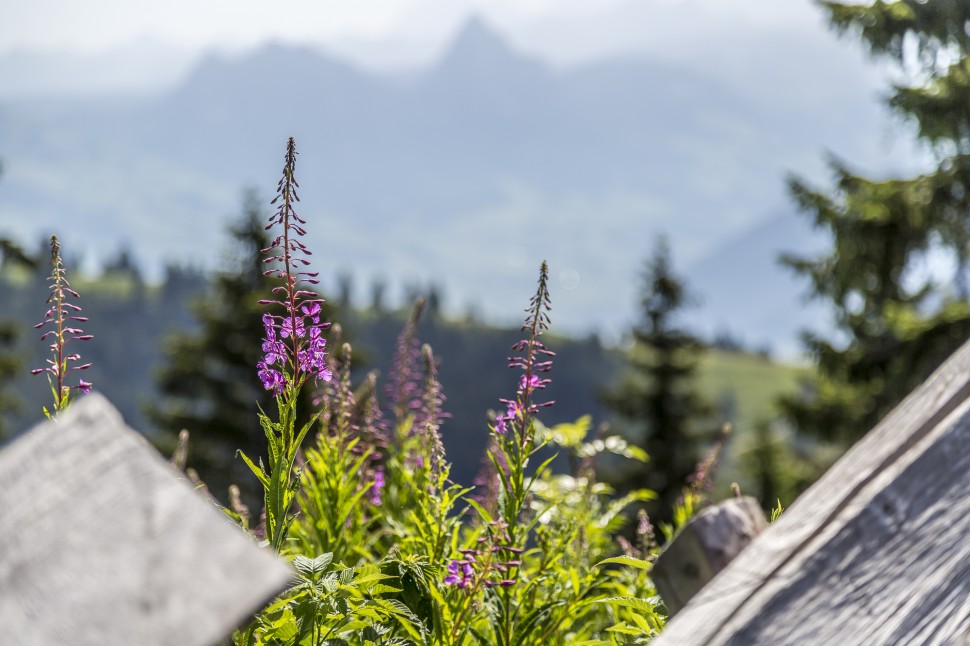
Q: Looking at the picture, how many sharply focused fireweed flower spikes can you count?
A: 3